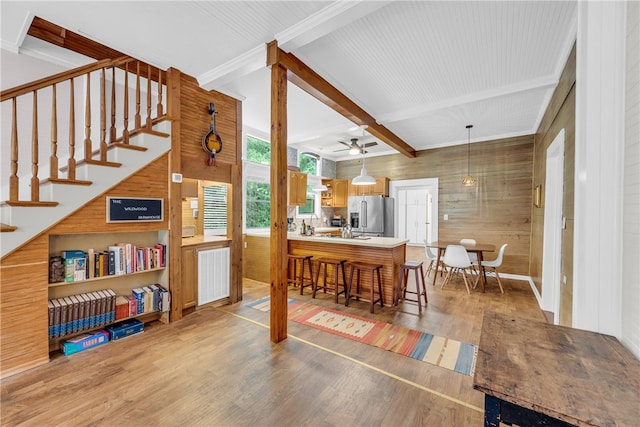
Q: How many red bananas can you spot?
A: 0